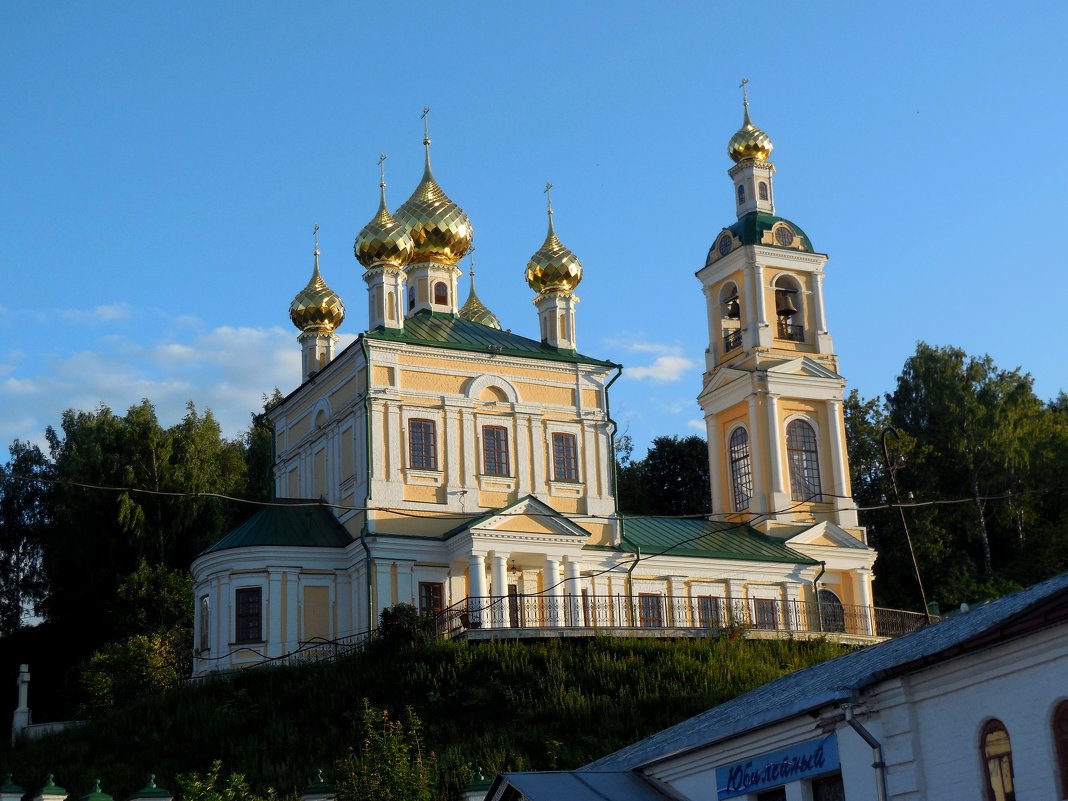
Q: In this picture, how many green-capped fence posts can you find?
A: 6